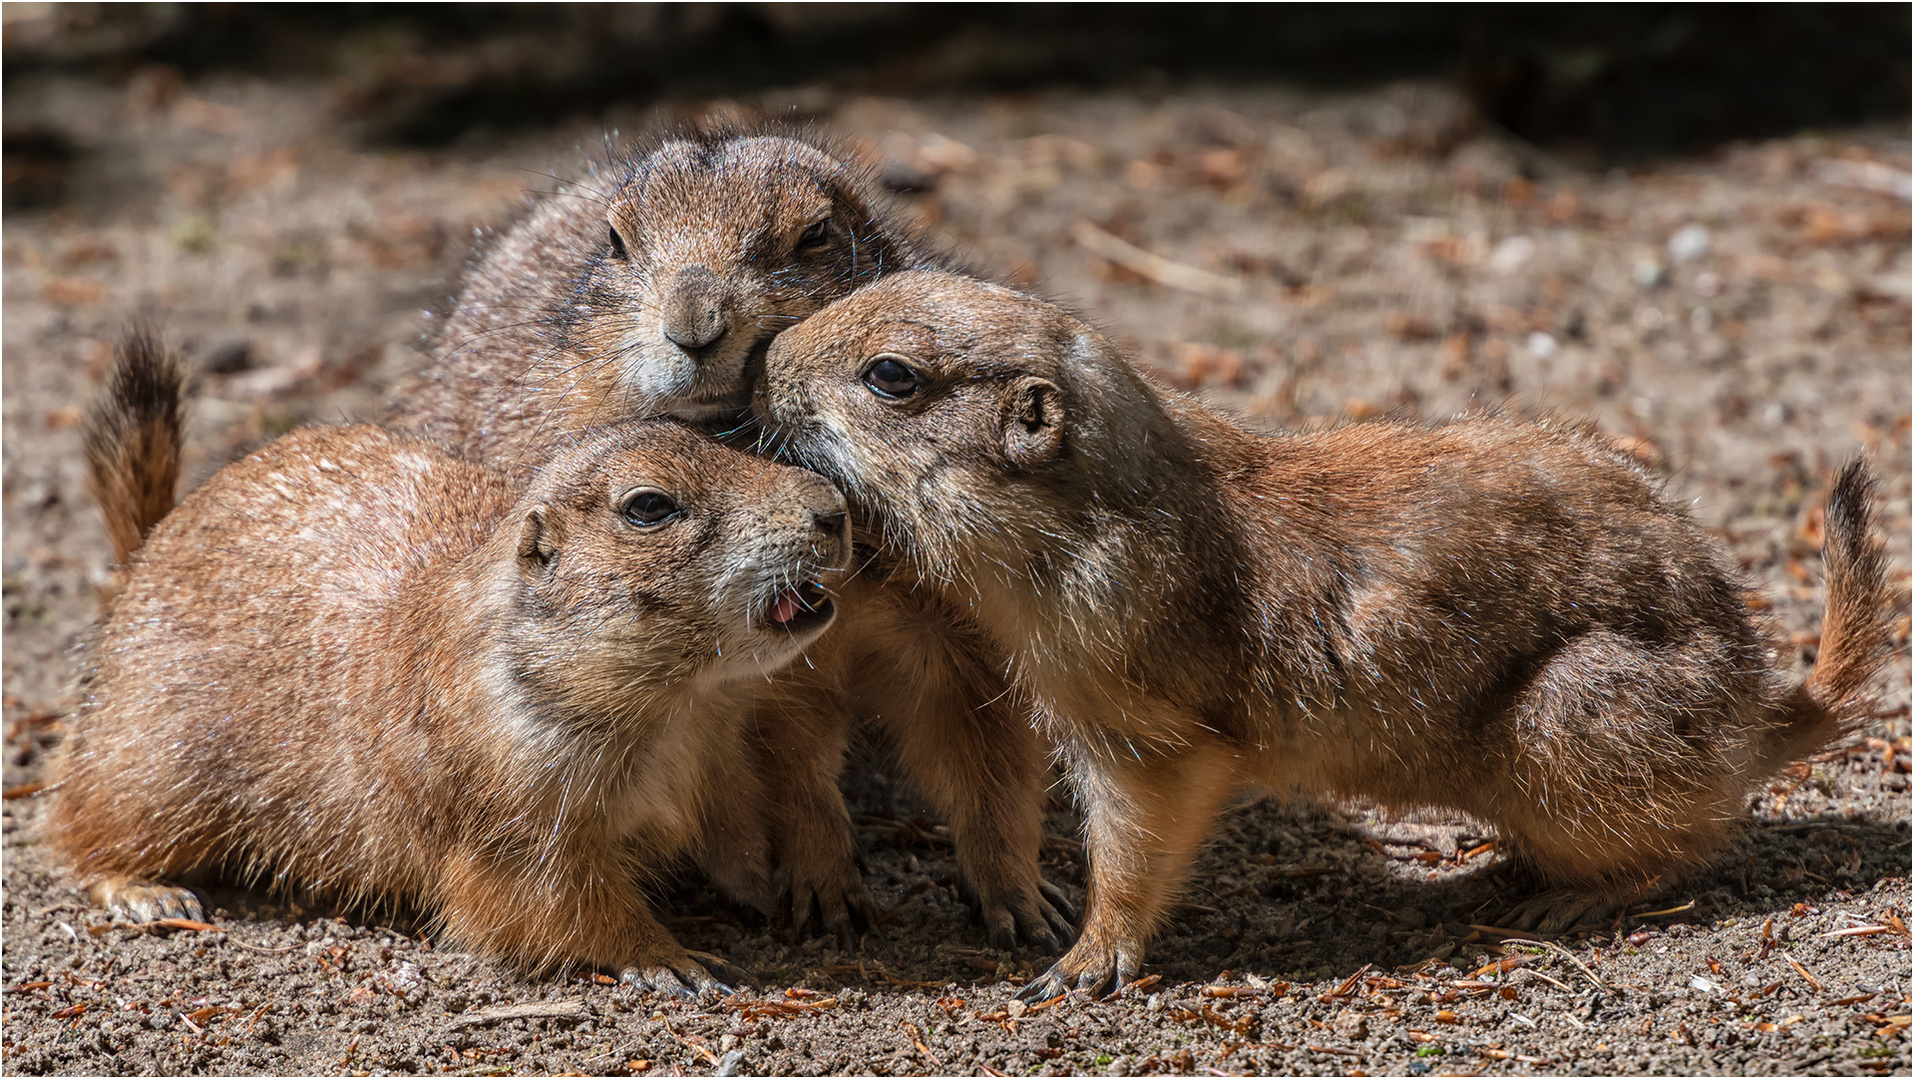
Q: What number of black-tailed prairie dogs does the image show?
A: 3